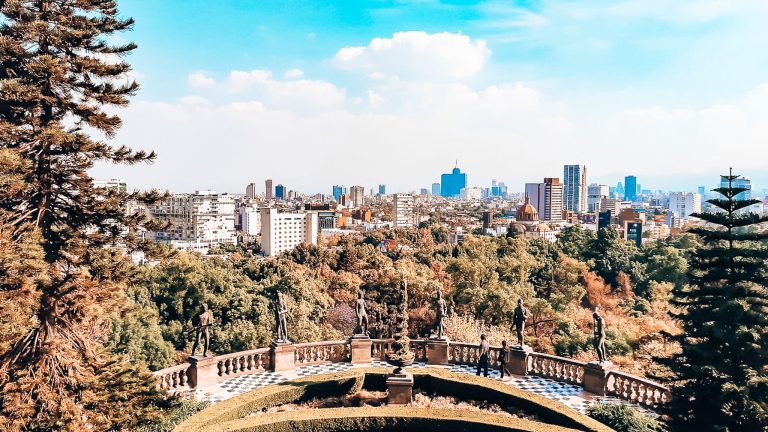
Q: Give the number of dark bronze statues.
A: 6